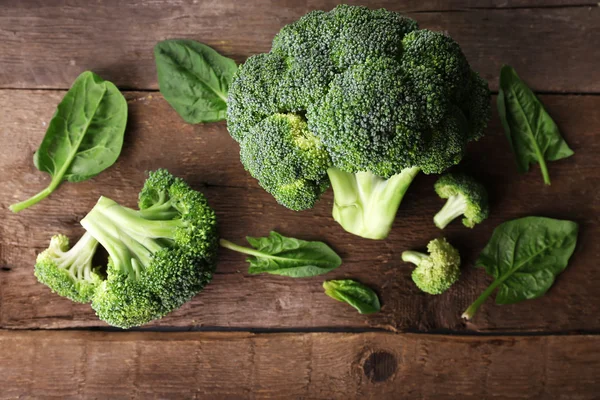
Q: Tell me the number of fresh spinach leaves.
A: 6